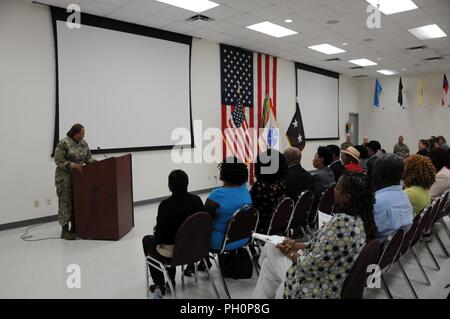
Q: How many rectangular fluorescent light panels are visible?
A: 7